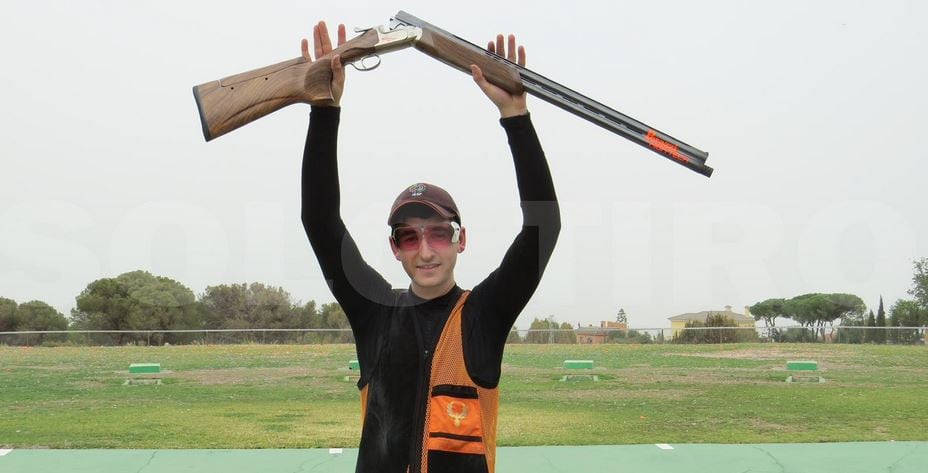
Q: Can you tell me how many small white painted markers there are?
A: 3